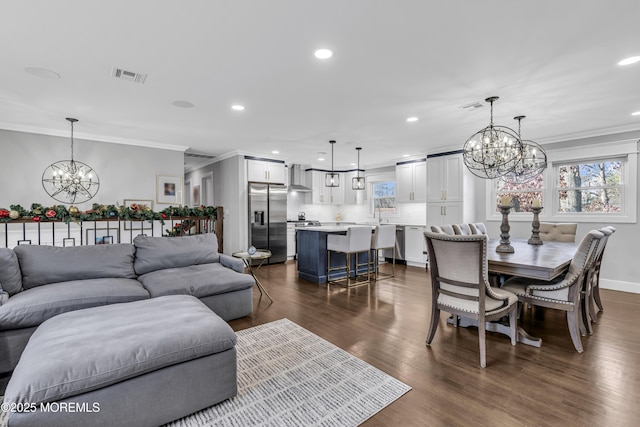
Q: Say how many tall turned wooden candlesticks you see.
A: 2